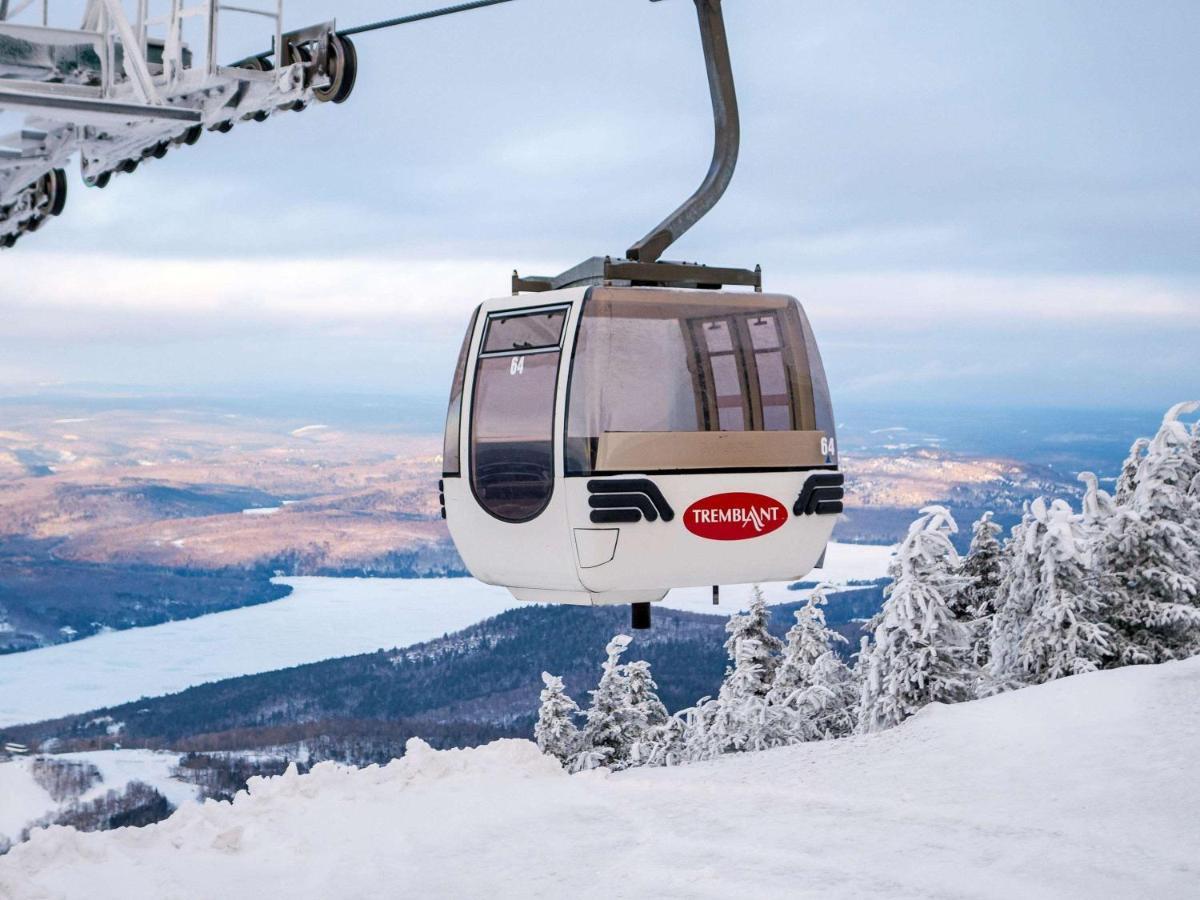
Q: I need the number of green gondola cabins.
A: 0